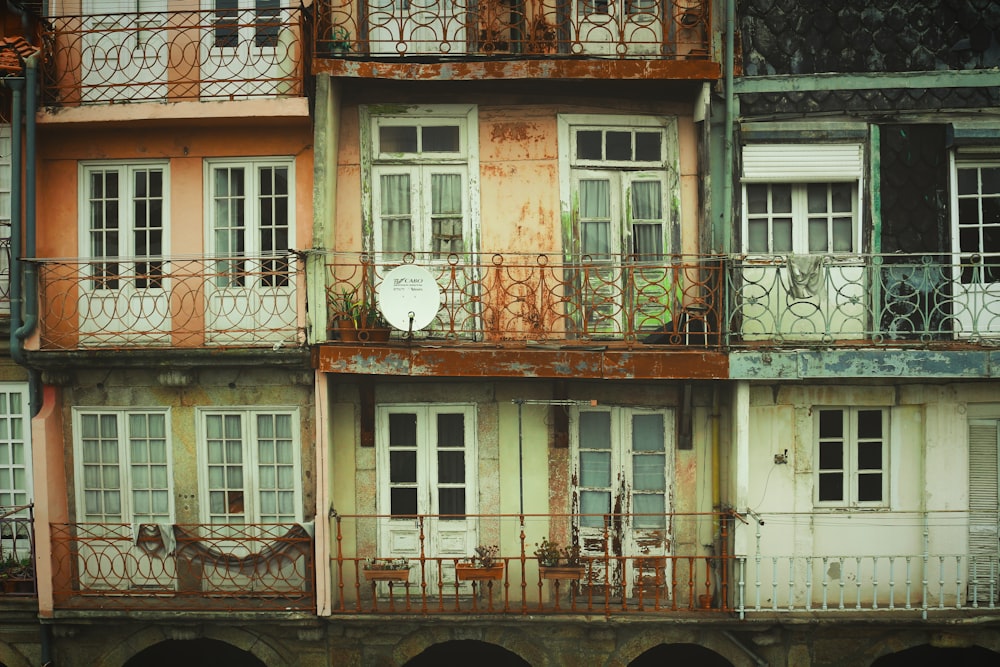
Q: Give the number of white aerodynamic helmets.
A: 0